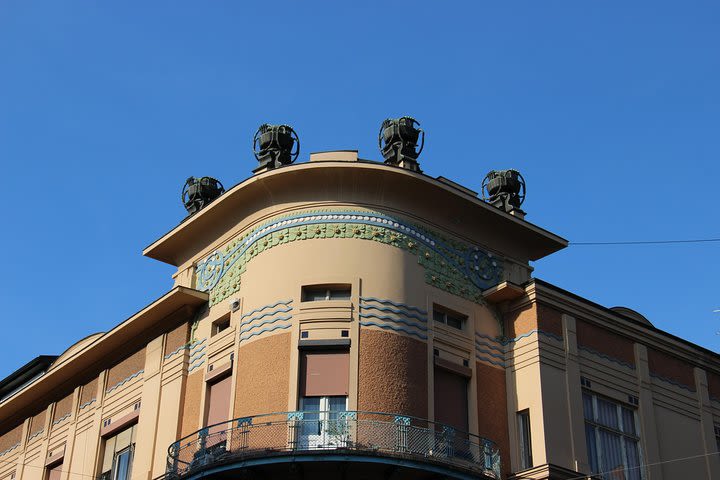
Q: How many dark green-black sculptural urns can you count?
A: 4